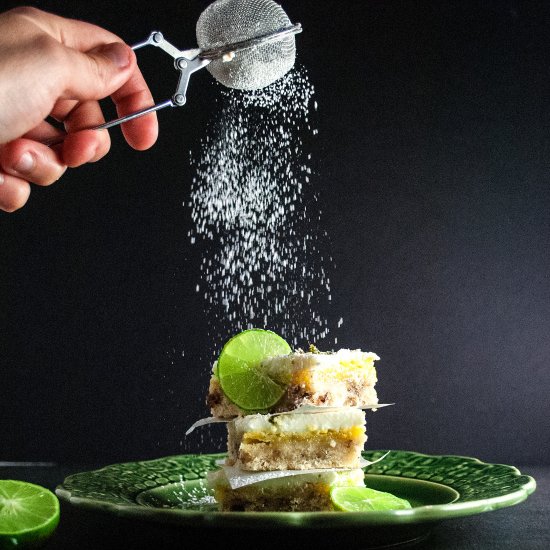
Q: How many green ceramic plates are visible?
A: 1